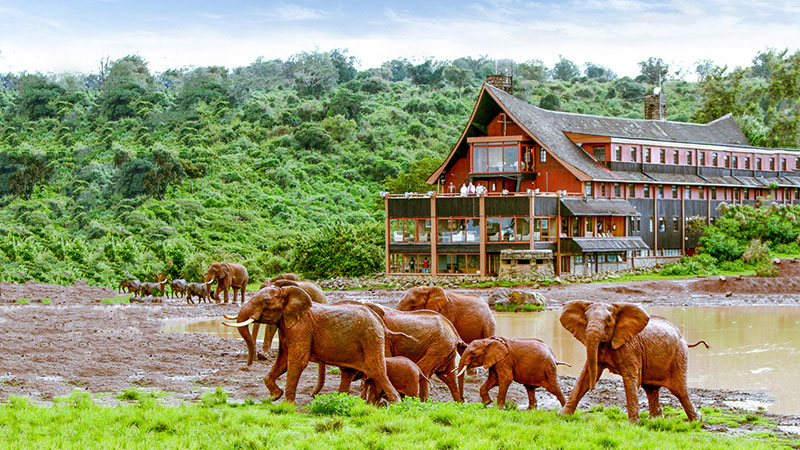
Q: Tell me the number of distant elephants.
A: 1